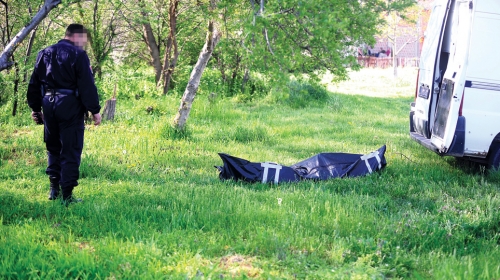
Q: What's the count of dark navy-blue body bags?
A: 1